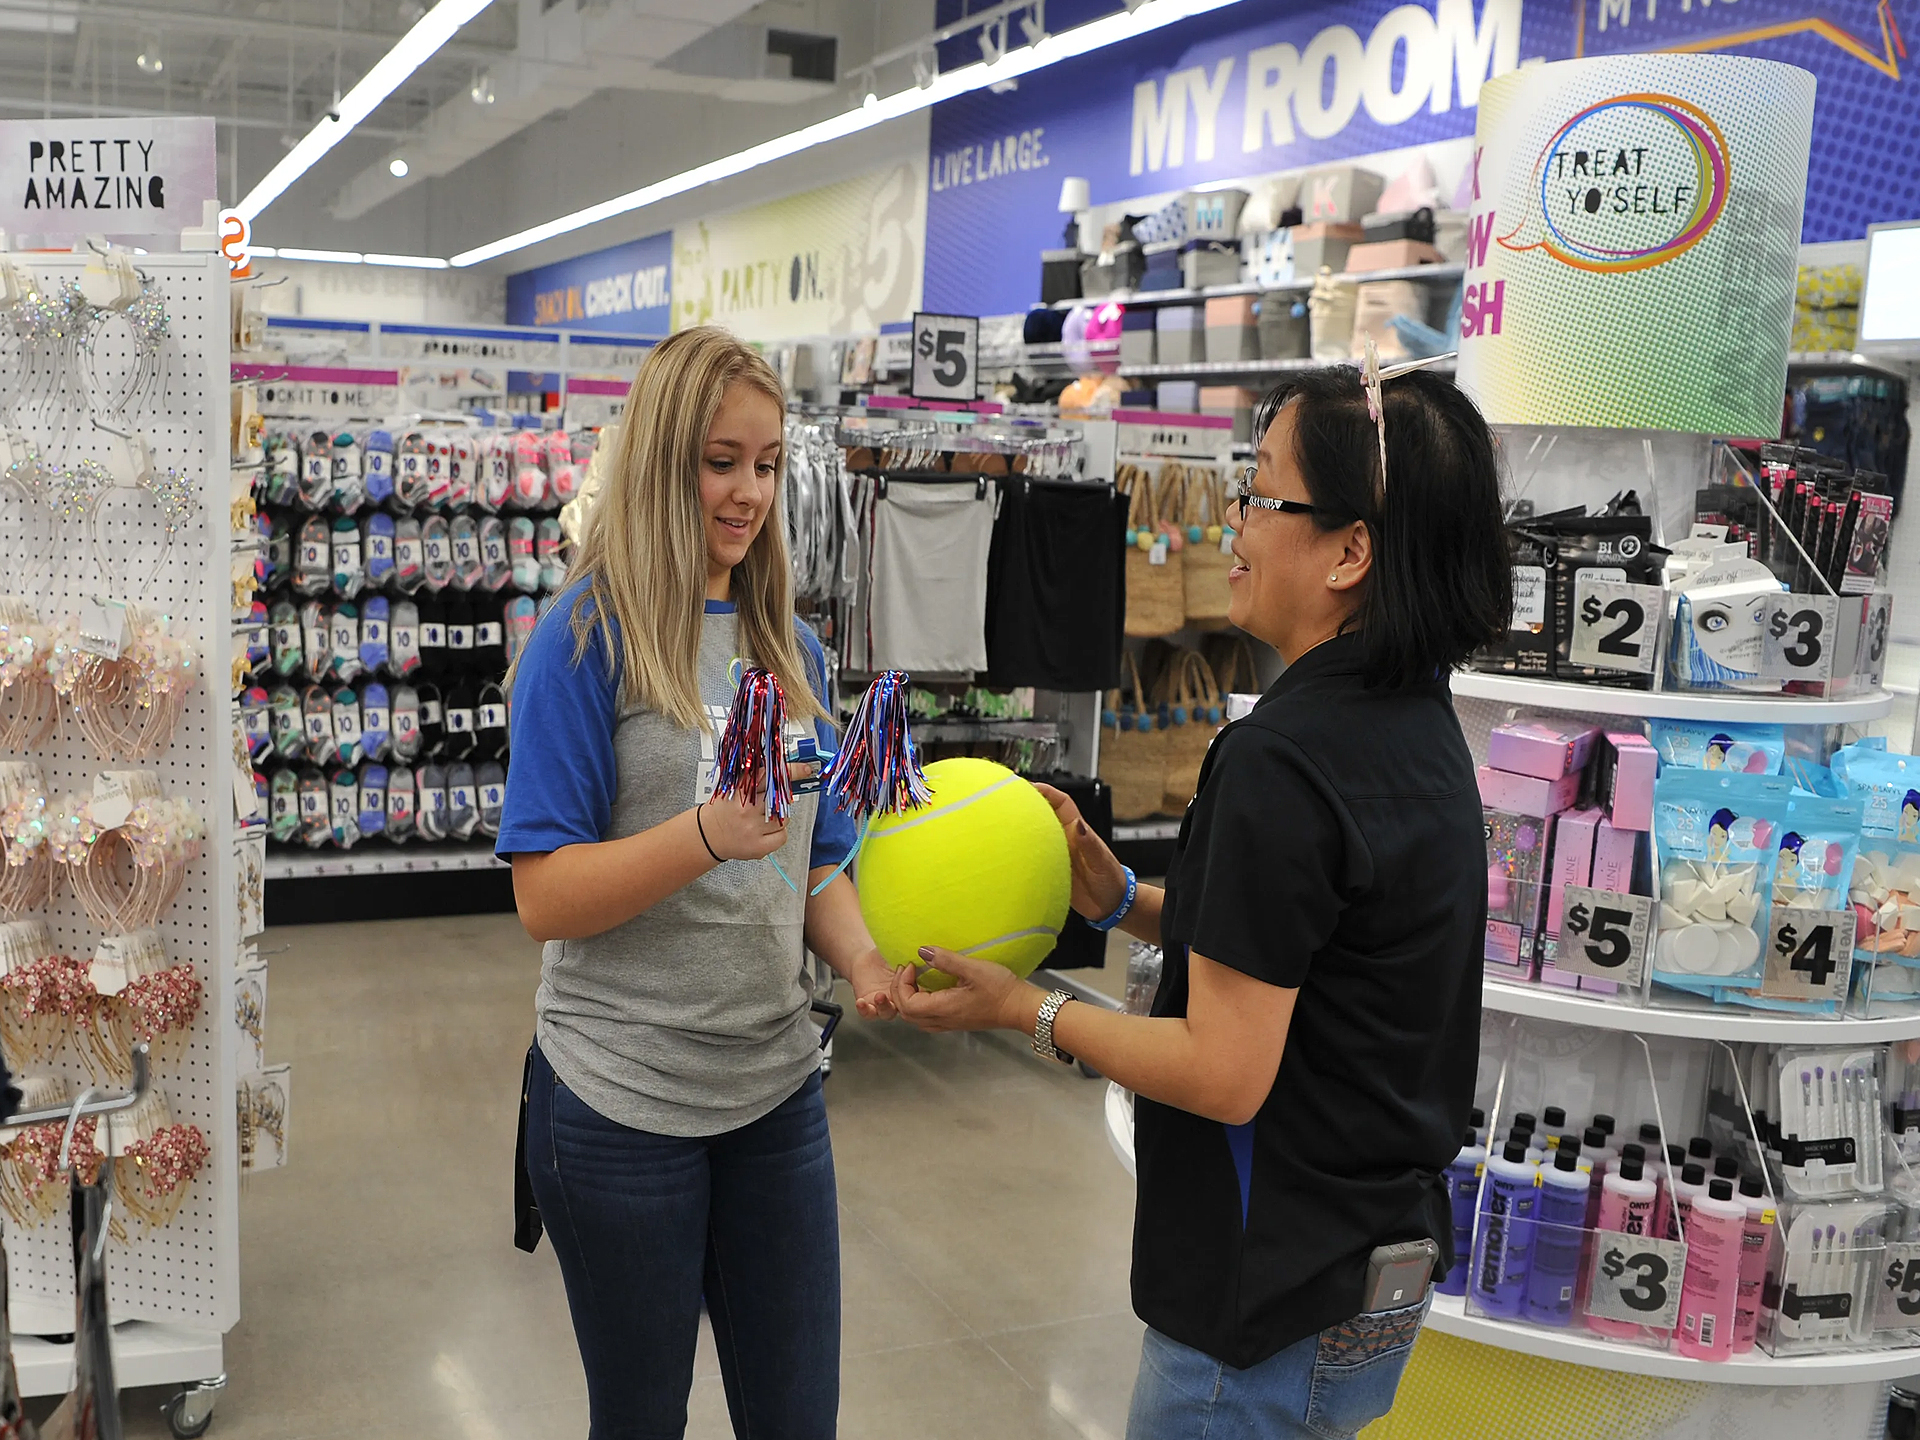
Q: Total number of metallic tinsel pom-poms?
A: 2